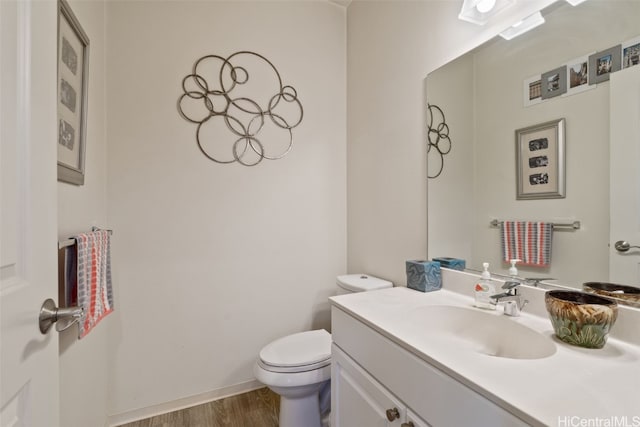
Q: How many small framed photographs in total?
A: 5